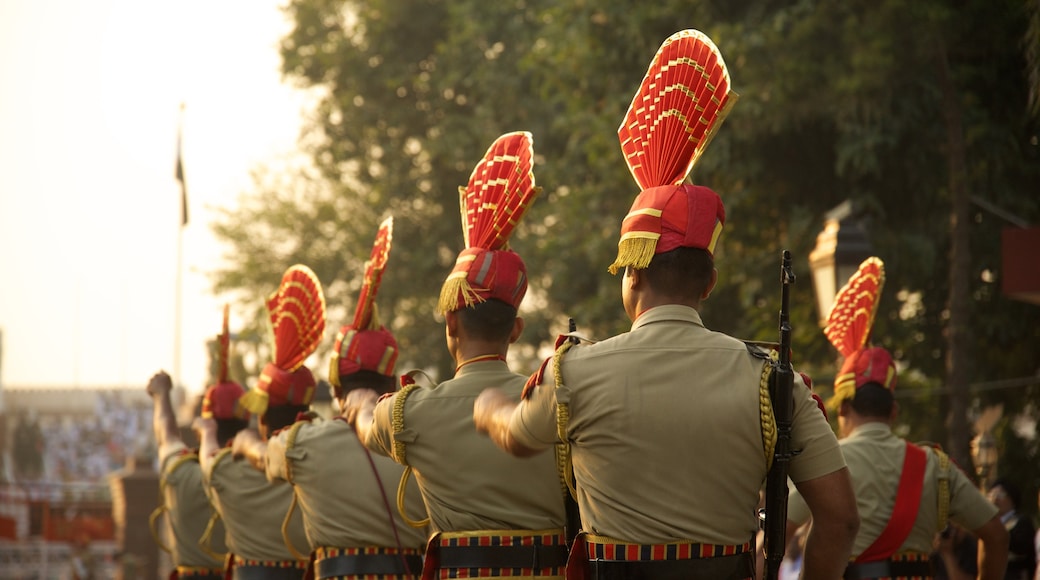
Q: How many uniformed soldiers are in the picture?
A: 6